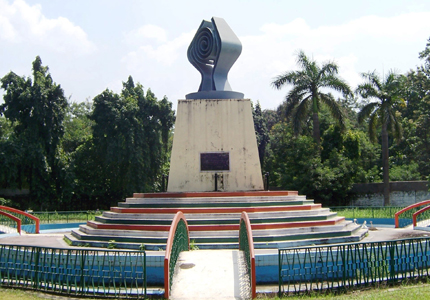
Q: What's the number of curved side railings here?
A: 6